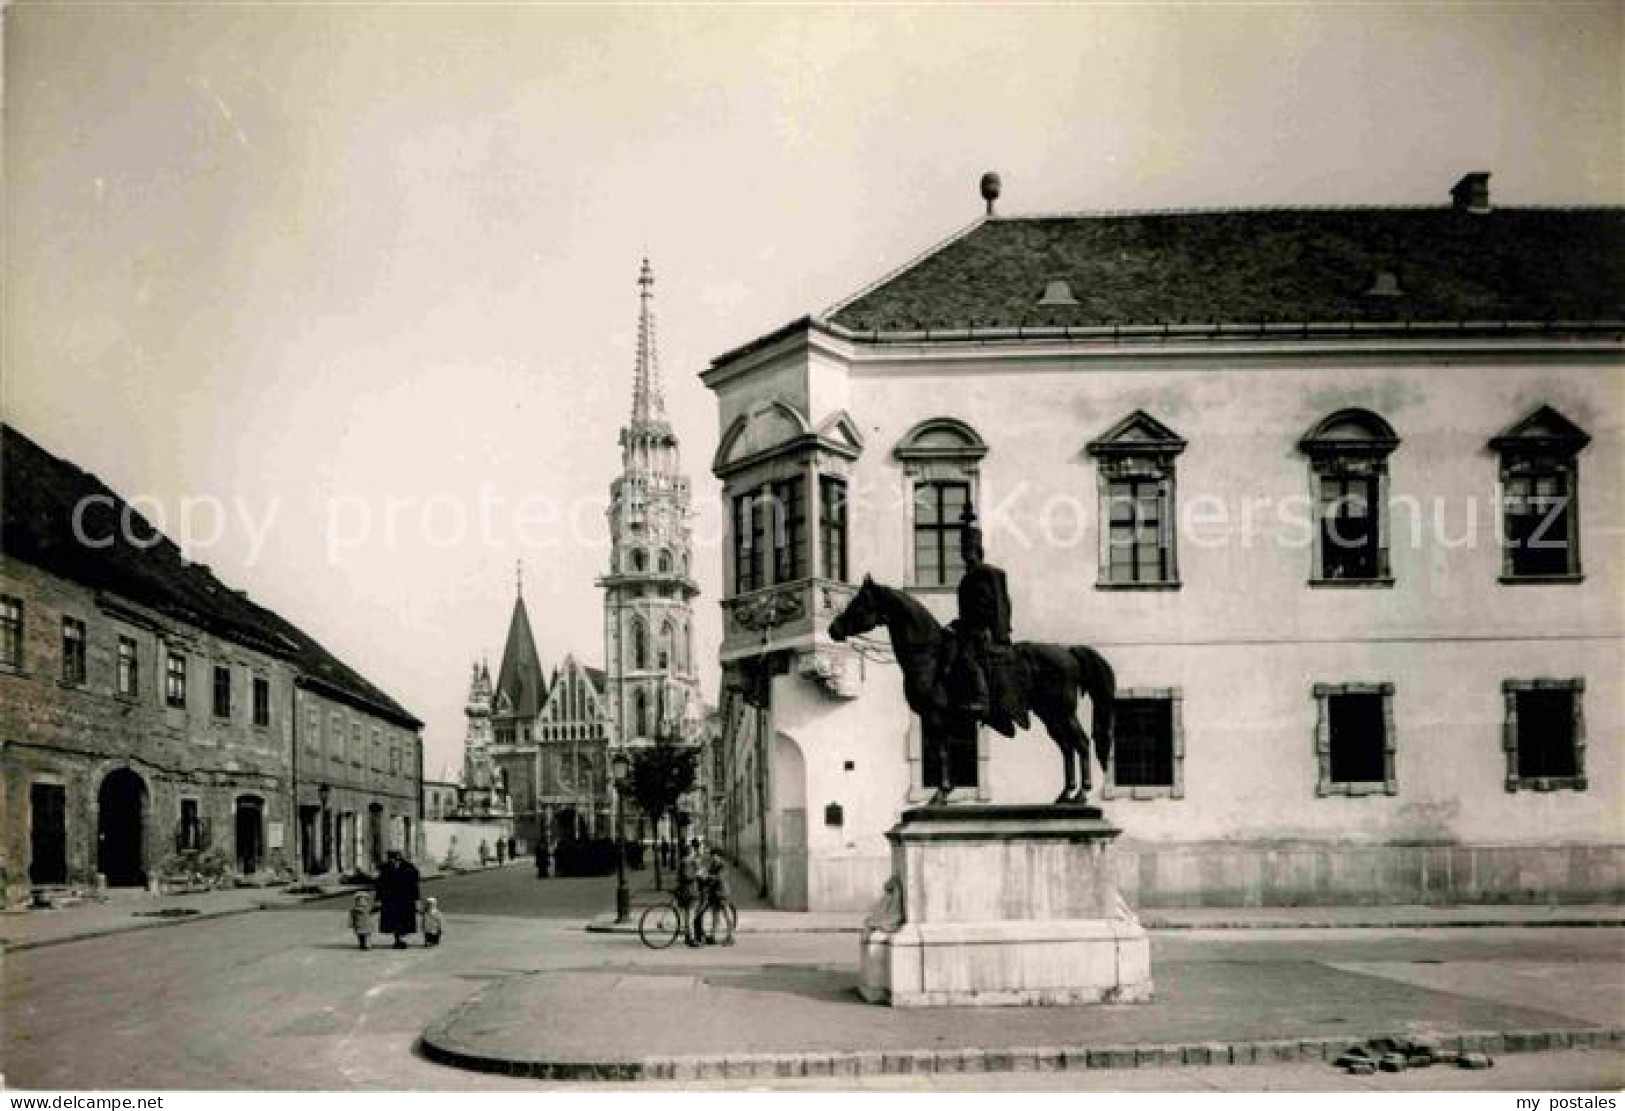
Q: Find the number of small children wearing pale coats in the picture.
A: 2